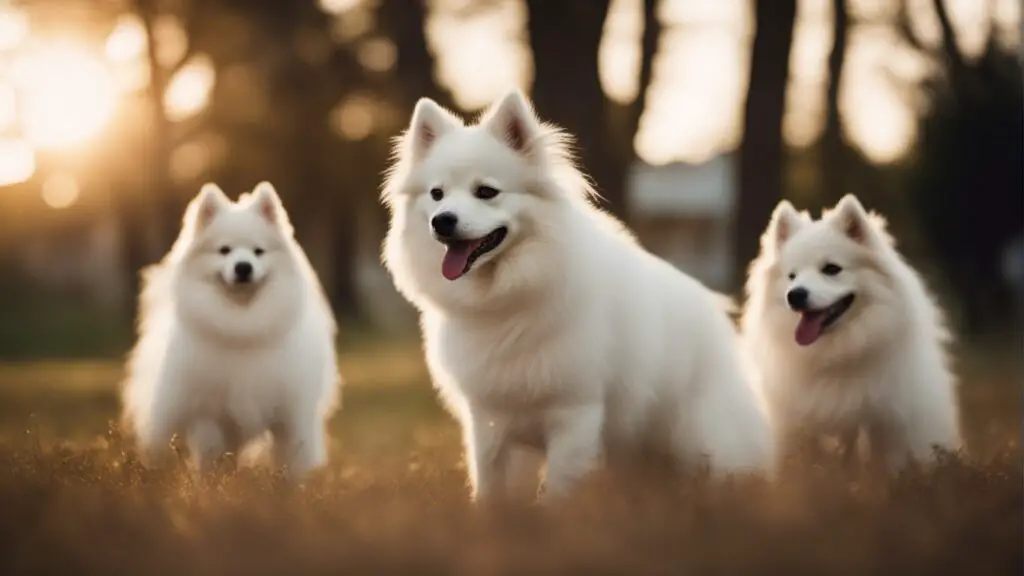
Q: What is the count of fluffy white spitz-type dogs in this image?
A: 3